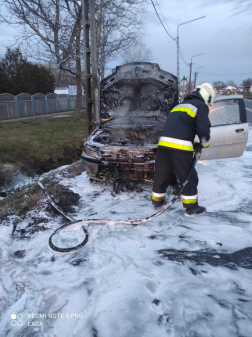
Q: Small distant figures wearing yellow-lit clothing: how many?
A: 2